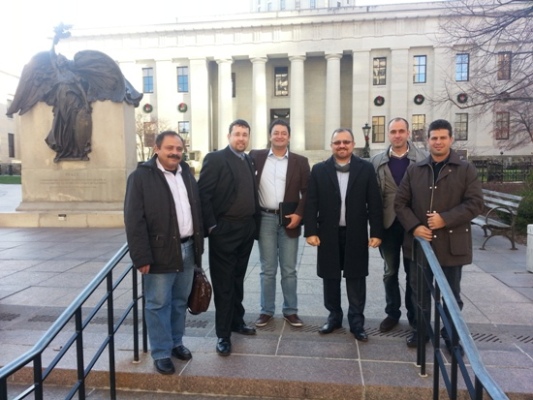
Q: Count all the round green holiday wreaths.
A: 5